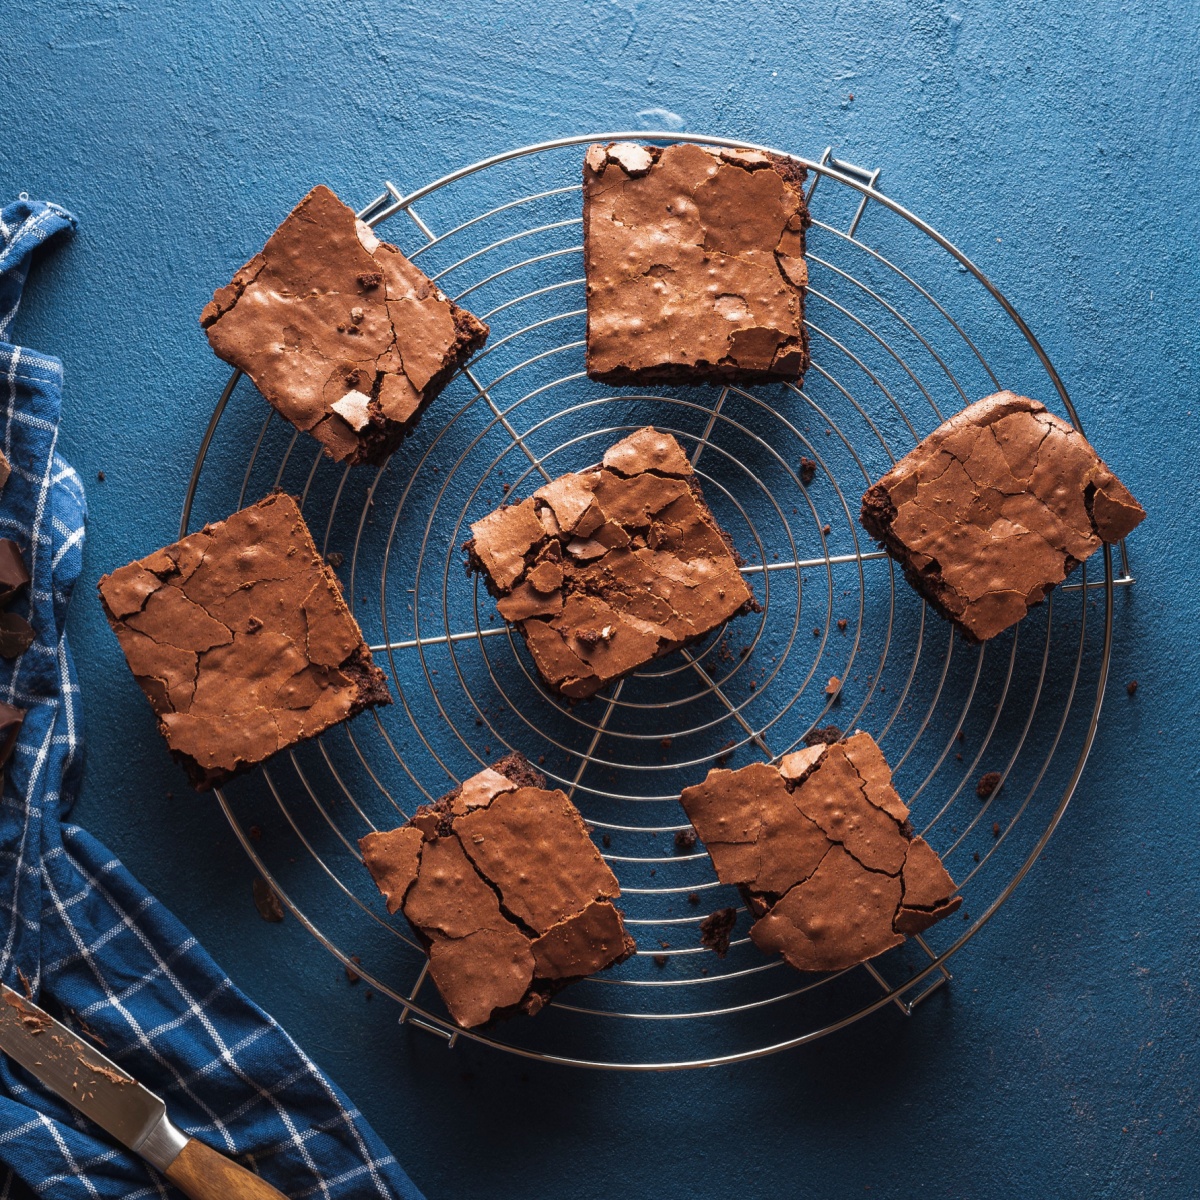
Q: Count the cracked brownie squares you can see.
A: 7